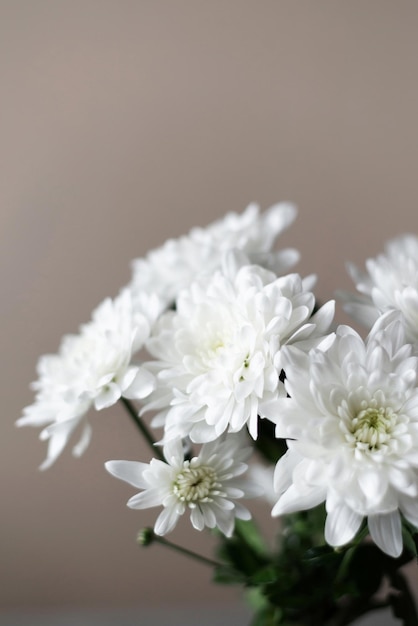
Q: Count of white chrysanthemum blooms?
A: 6